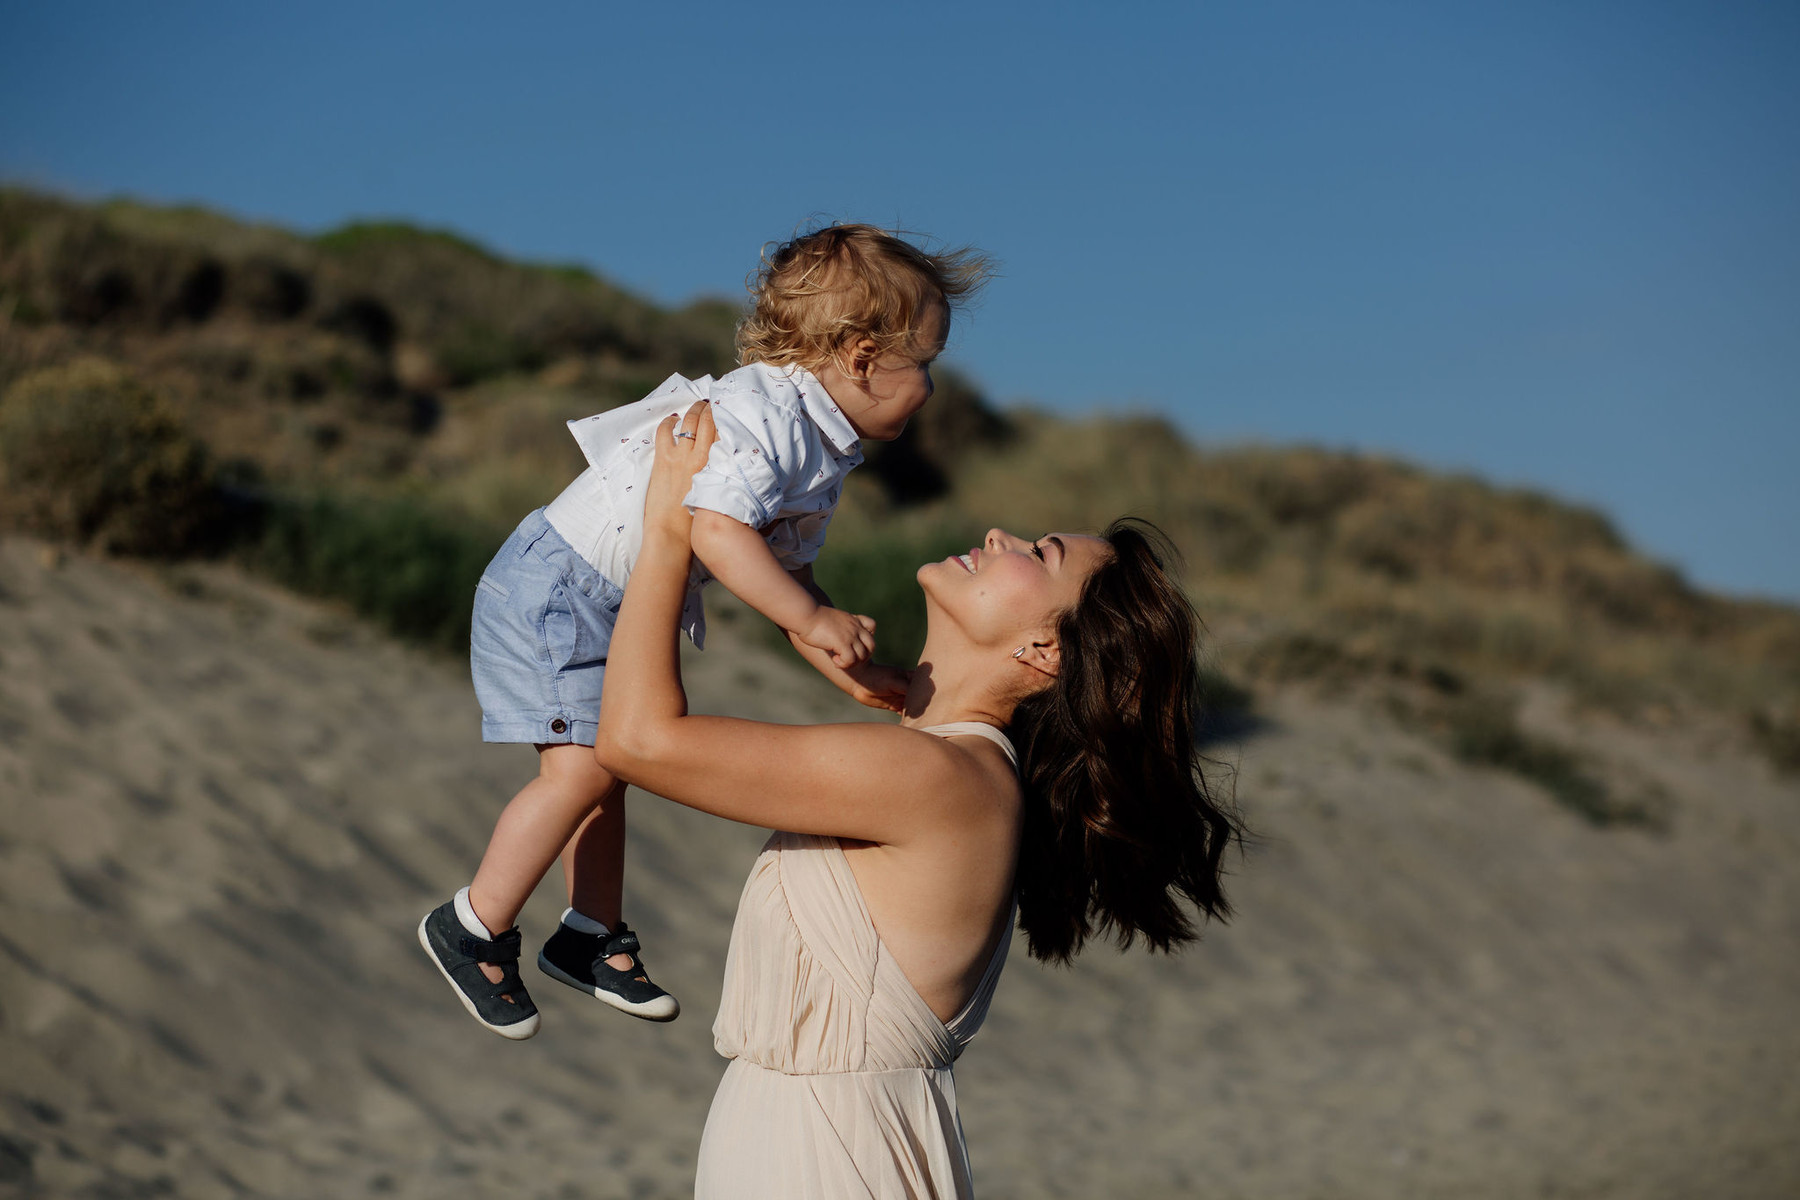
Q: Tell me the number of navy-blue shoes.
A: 2